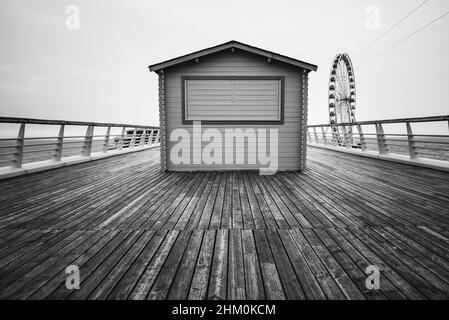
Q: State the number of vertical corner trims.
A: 2